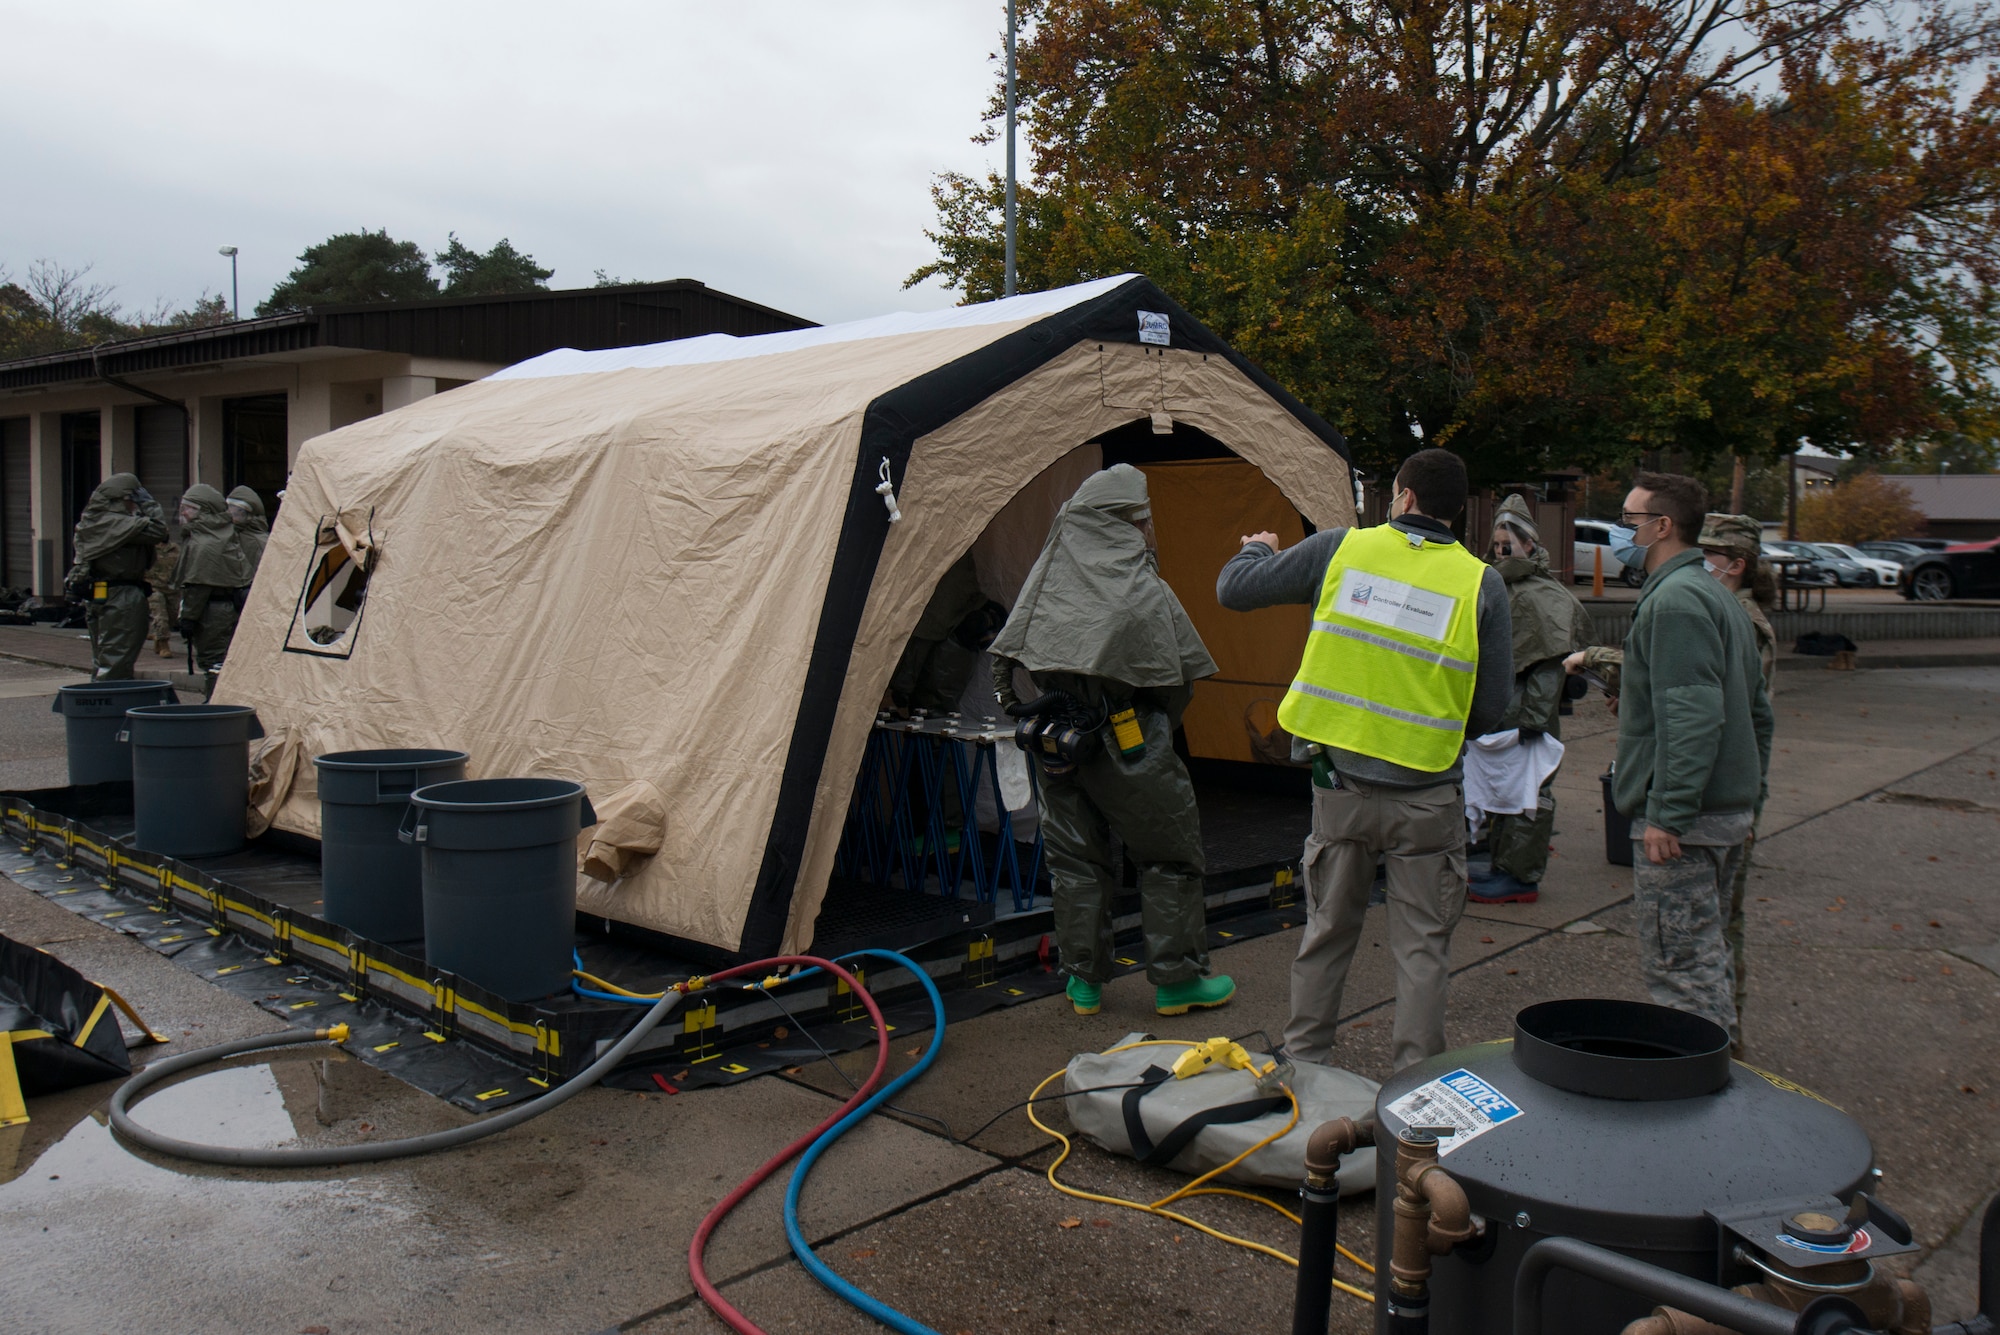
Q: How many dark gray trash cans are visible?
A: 4